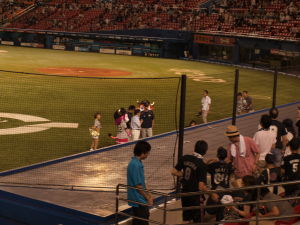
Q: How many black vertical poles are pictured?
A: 3